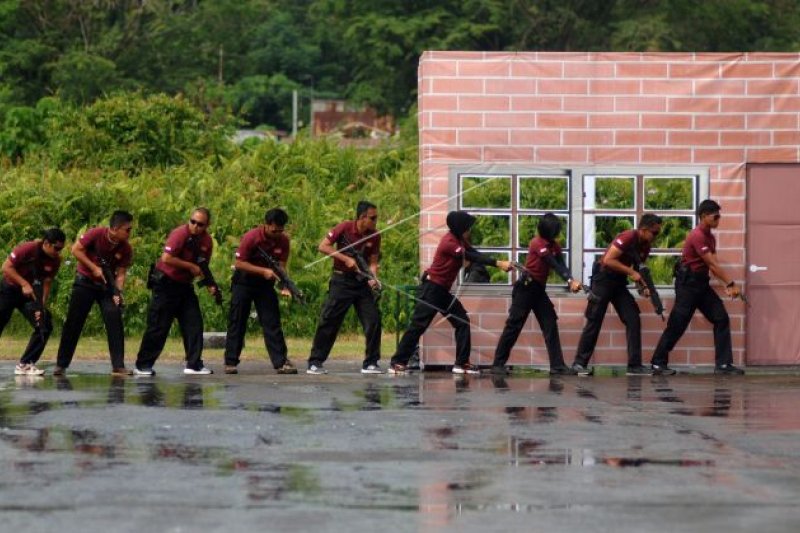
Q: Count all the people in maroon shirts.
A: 9